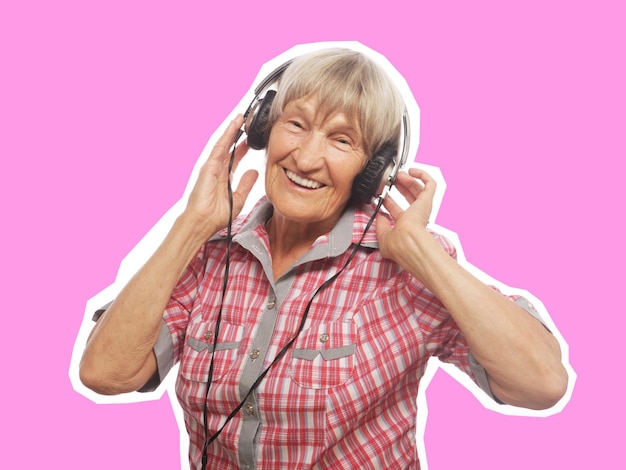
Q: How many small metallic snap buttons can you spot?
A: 5